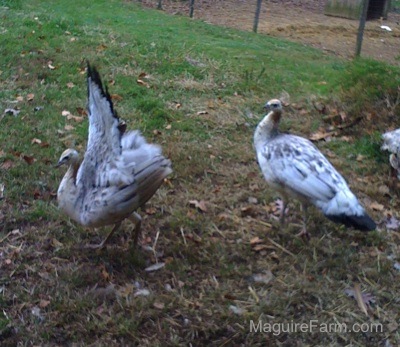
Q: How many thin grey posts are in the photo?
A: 4